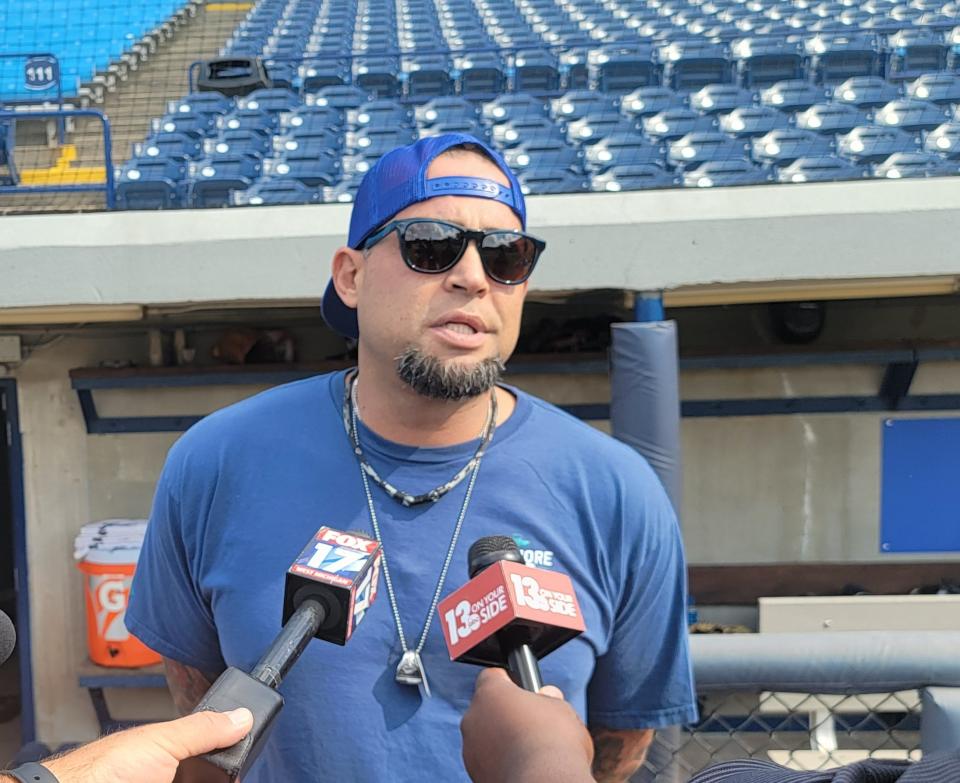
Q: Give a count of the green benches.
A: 0